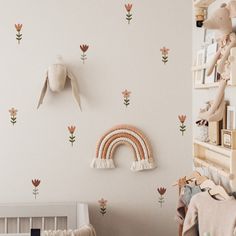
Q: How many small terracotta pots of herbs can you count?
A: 0